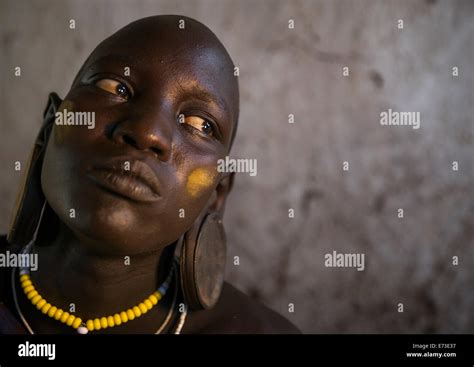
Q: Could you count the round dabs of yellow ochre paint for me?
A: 2